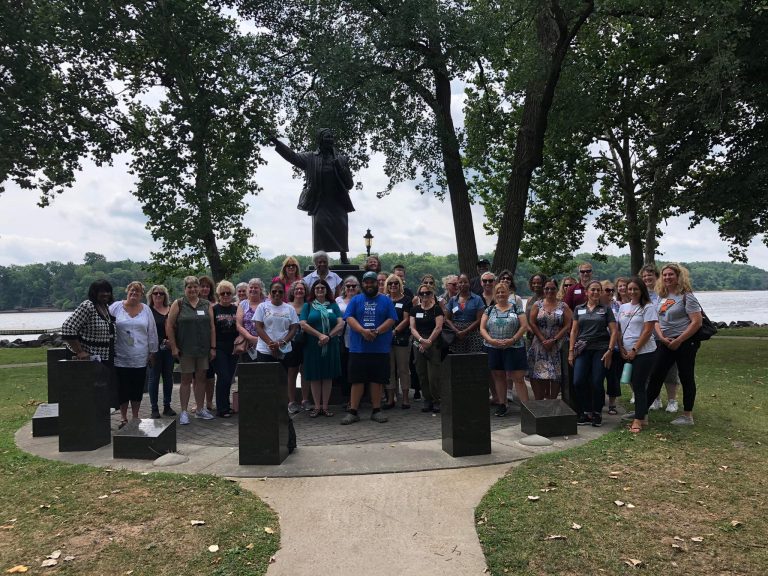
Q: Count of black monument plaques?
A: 7